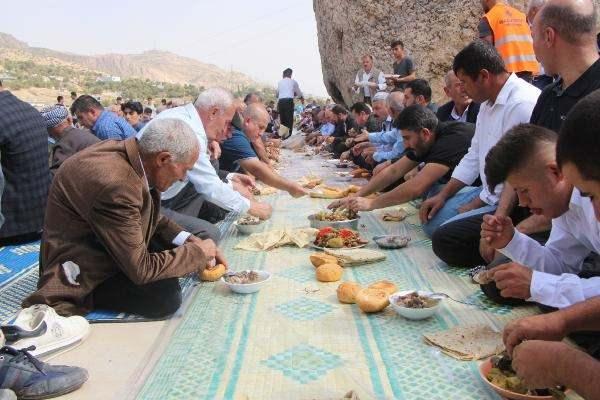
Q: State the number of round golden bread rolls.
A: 6